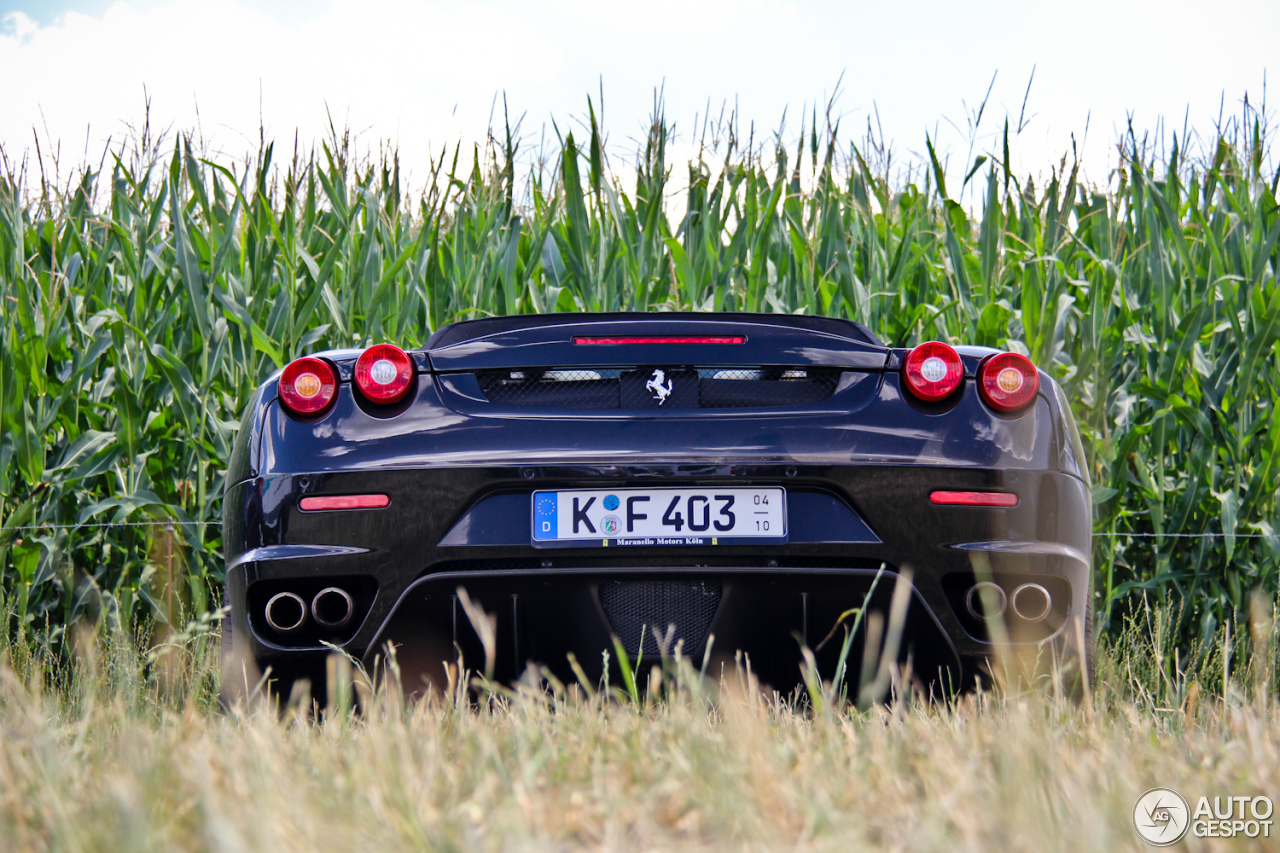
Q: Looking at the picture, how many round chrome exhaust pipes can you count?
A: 4